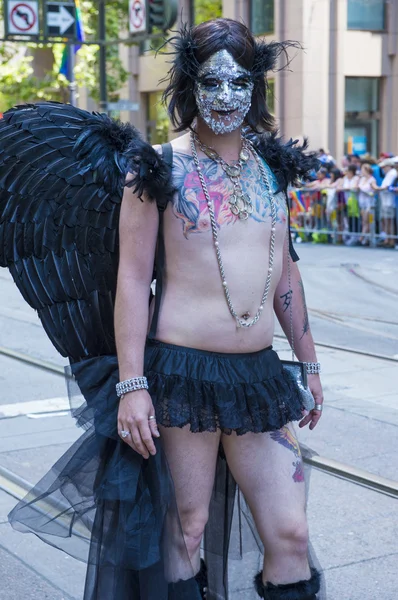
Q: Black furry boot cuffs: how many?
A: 2